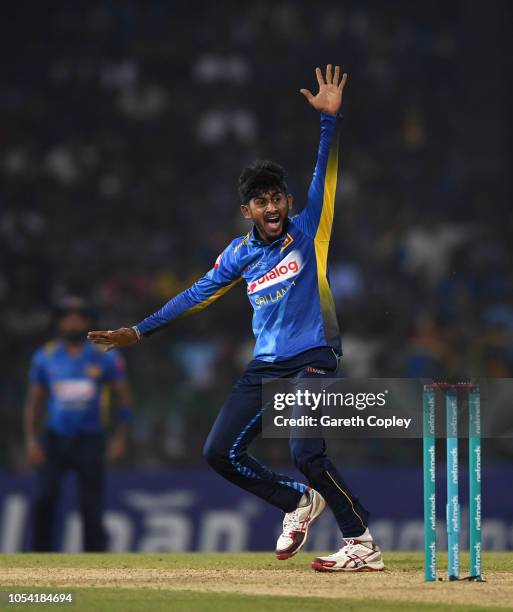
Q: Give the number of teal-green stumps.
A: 3